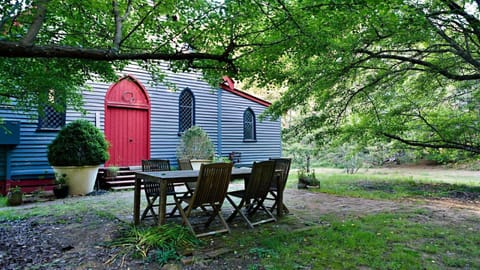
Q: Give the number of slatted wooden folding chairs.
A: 5